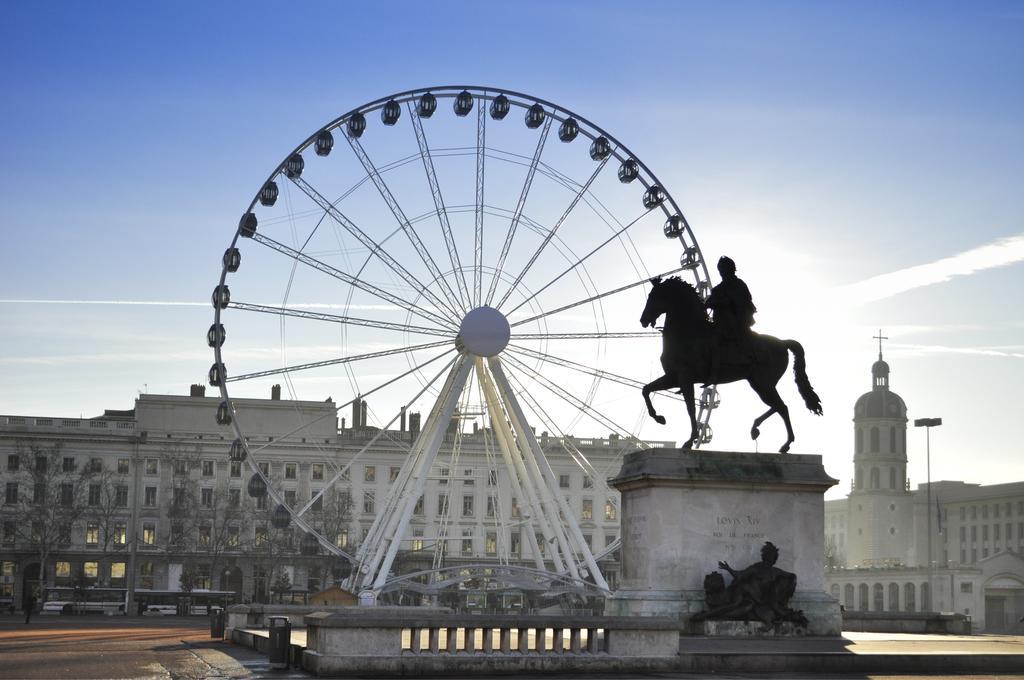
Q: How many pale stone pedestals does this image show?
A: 1